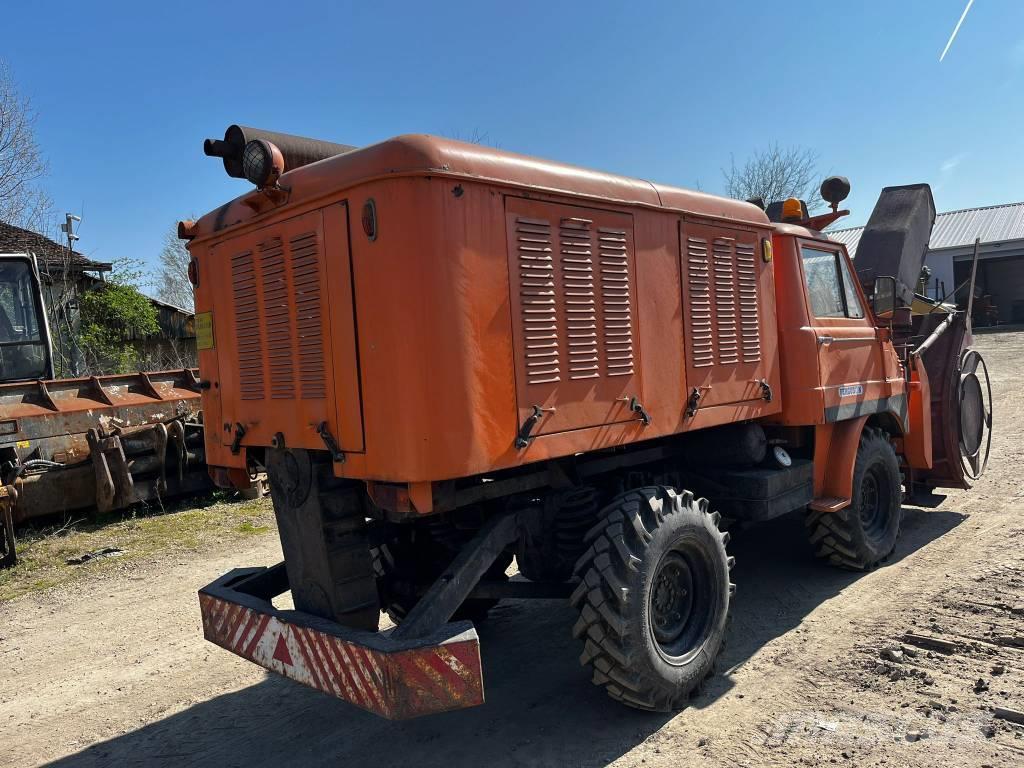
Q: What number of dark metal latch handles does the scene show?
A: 6